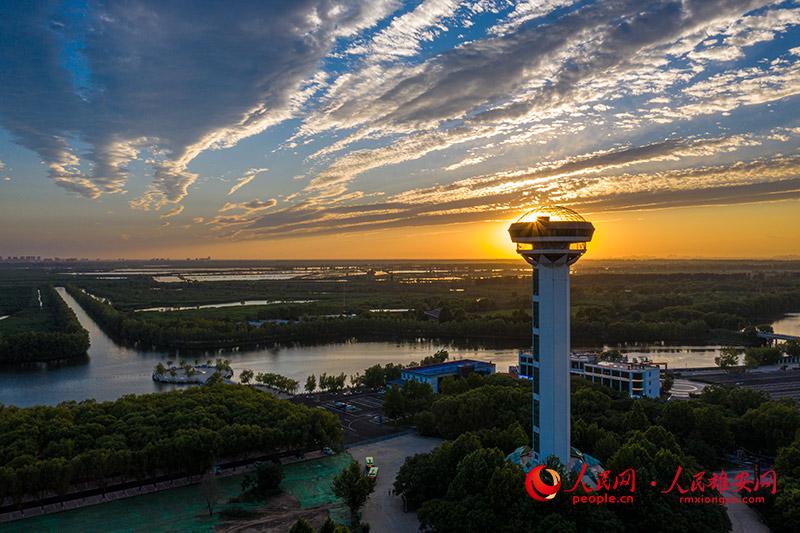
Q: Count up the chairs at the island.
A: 0